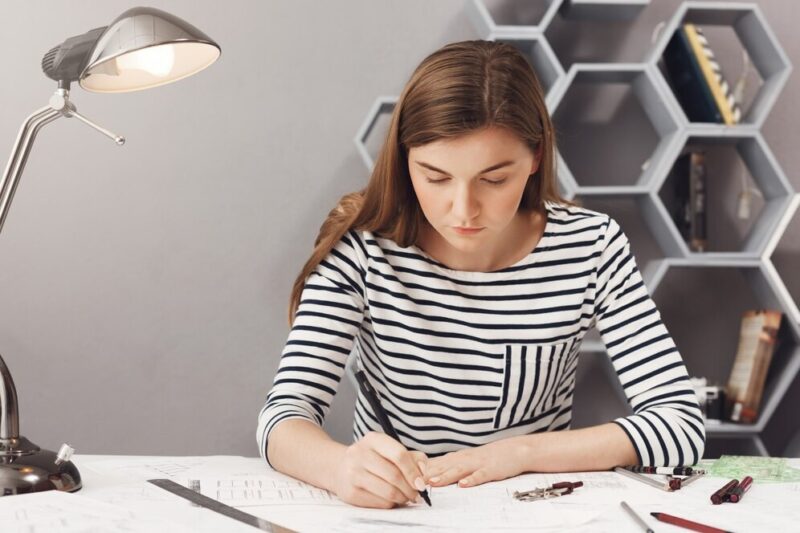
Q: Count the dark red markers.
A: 2